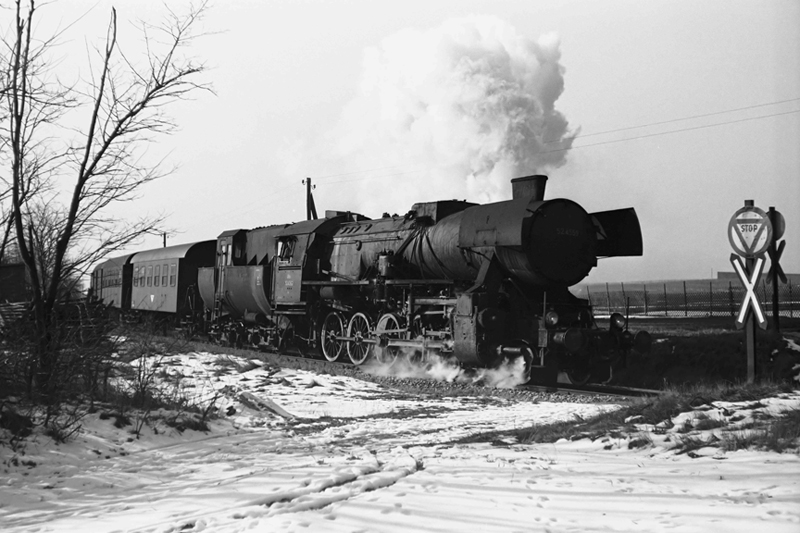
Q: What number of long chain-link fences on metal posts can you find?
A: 1